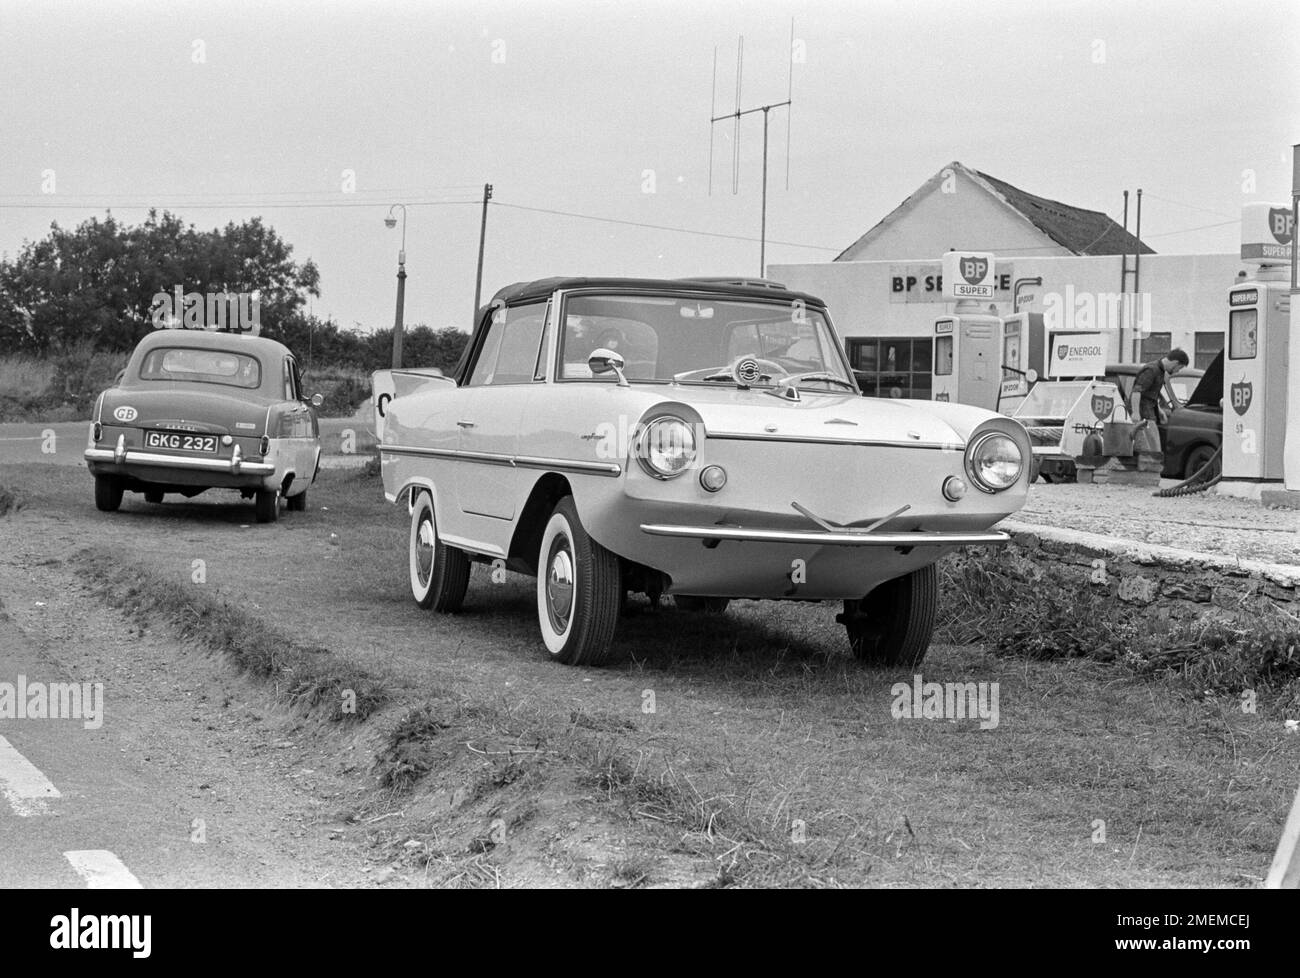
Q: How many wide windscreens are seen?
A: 2